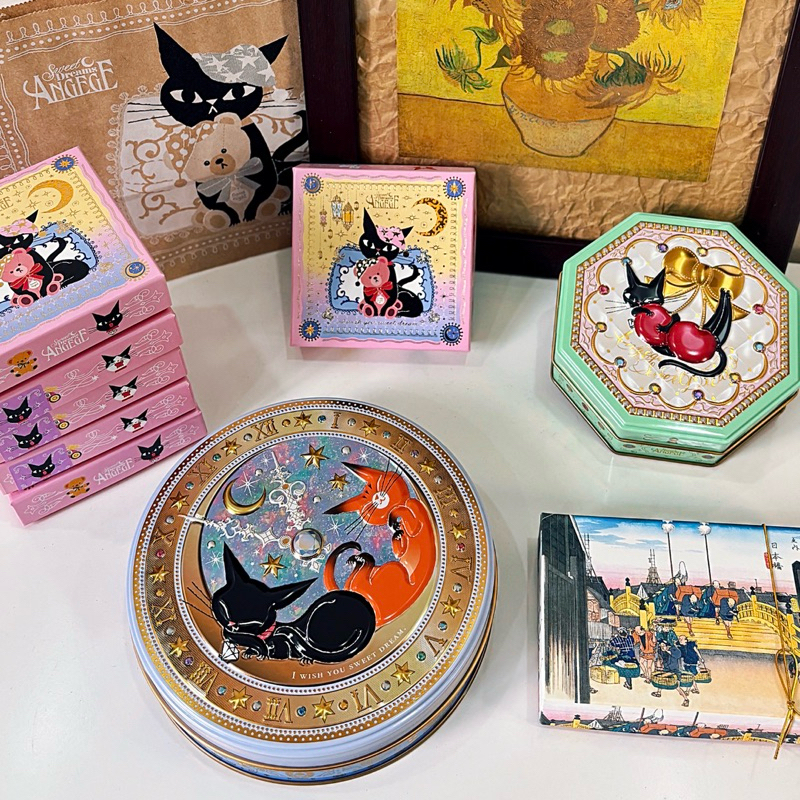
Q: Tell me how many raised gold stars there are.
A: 15